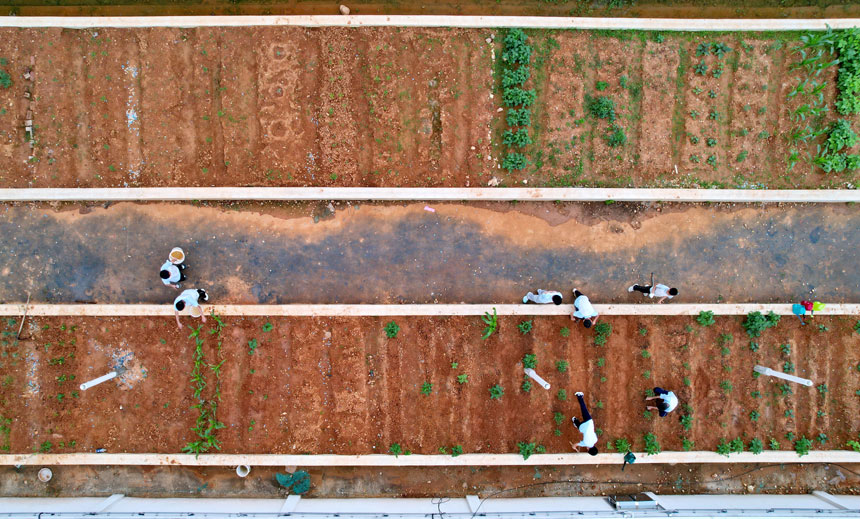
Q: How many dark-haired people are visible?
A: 7